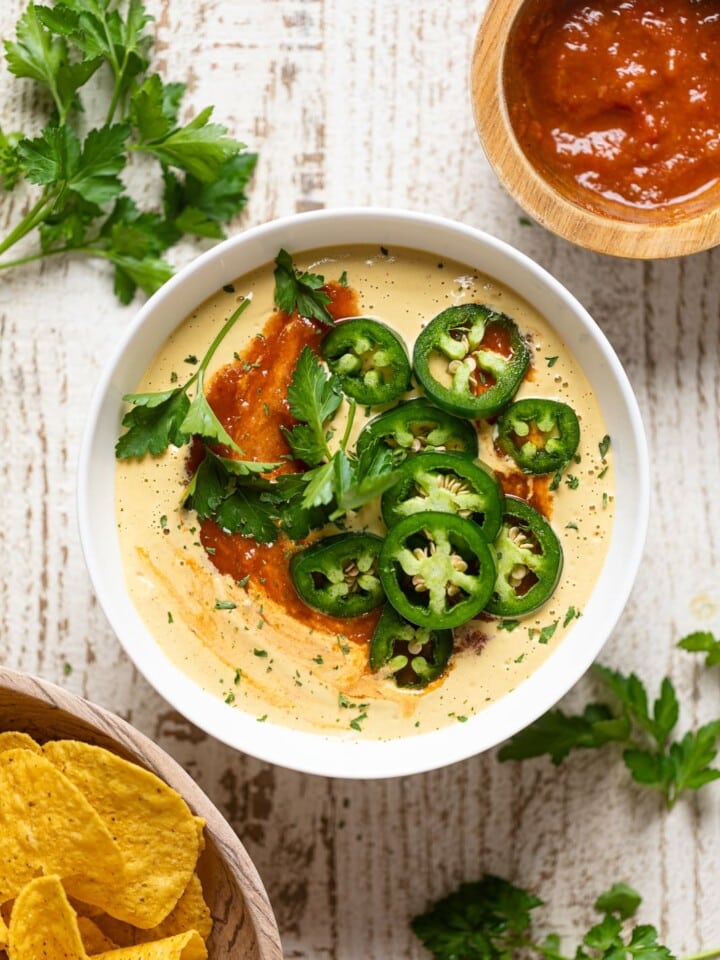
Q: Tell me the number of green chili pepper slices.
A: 9